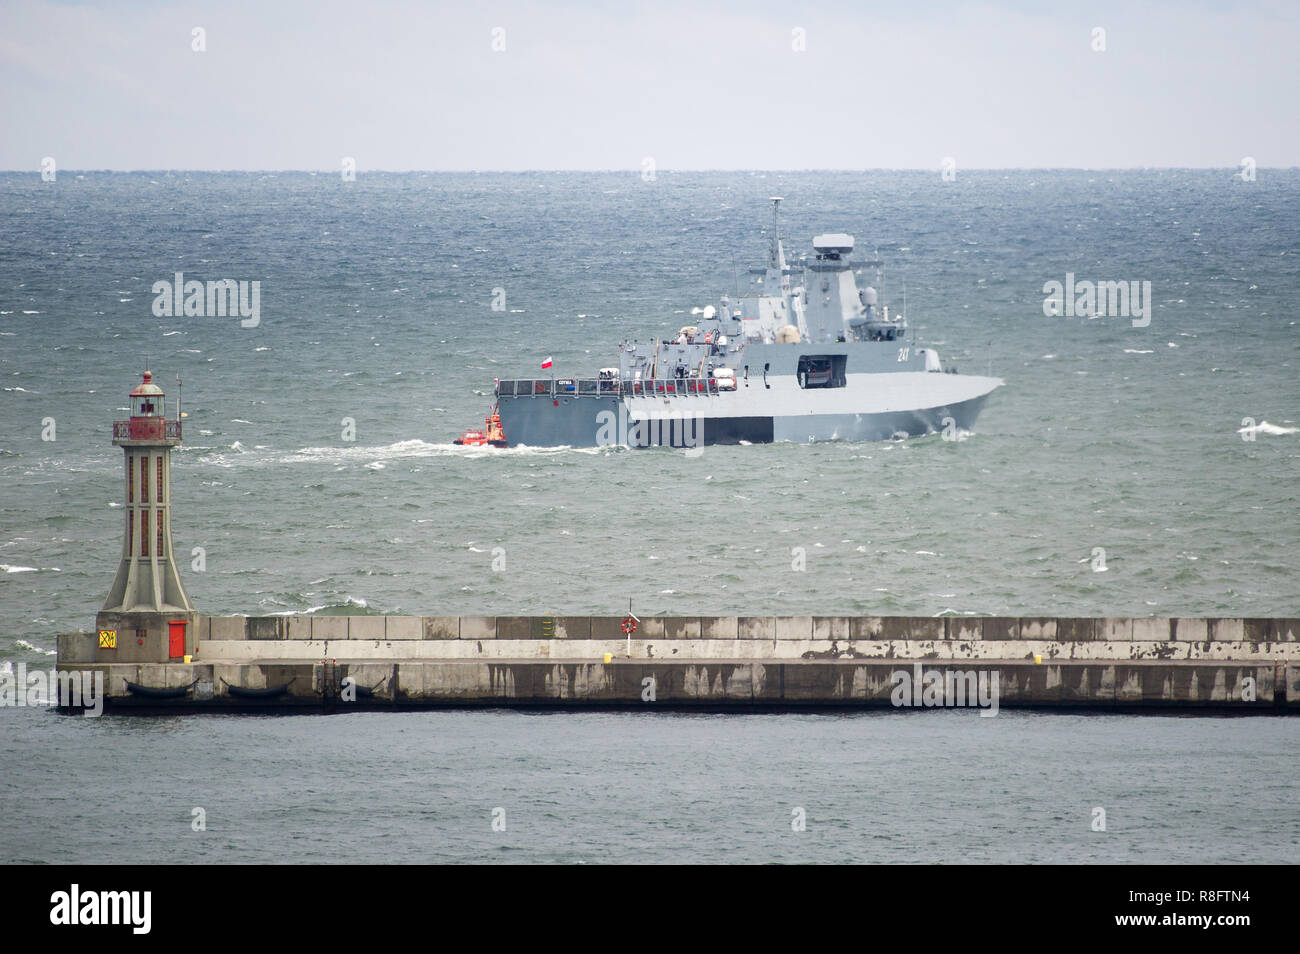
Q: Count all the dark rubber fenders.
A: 3